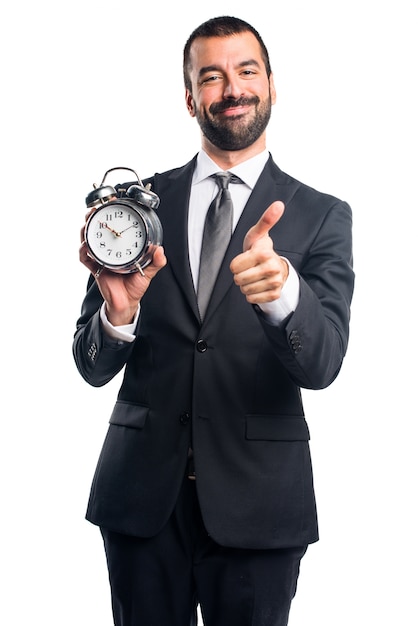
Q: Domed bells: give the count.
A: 2